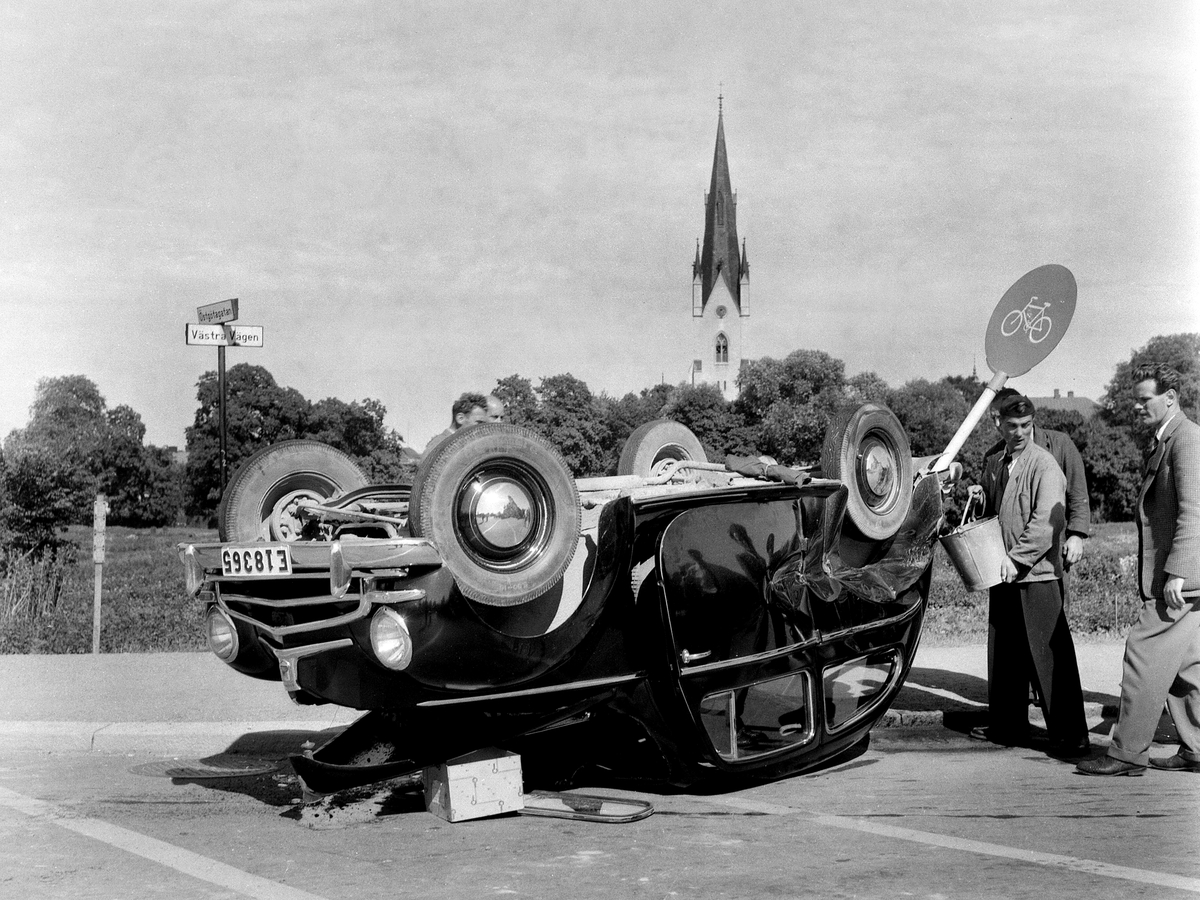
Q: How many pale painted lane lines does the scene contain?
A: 2